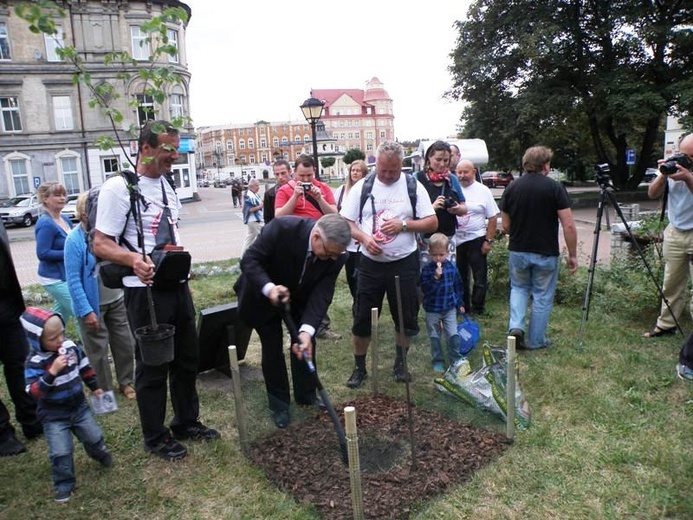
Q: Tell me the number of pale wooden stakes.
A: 4